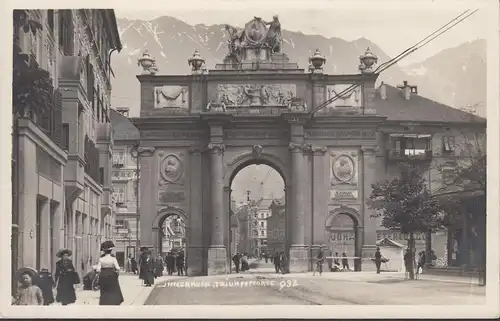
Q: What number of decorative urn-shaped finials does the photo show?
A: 4